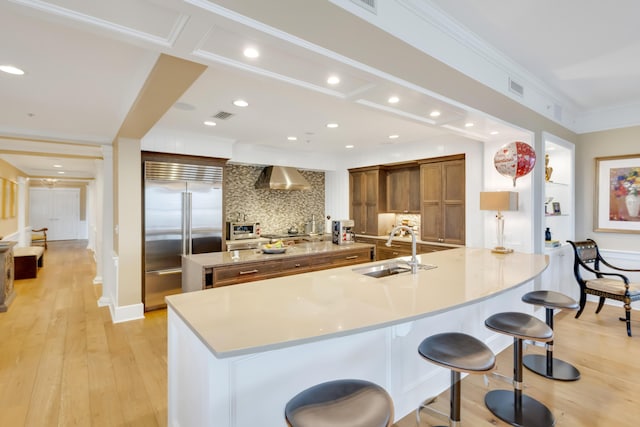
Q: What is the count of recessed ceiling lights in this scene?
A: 15